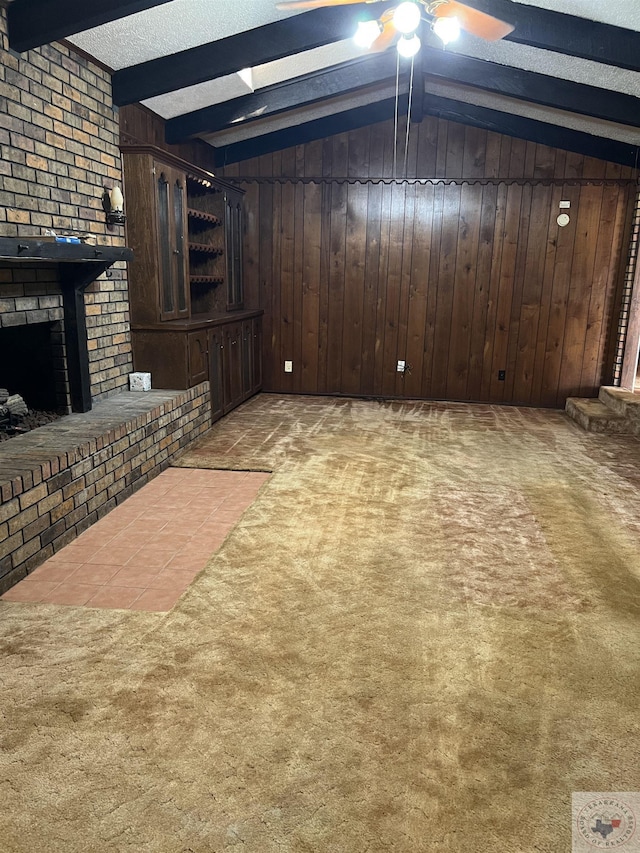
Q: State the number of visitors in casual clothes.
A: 0